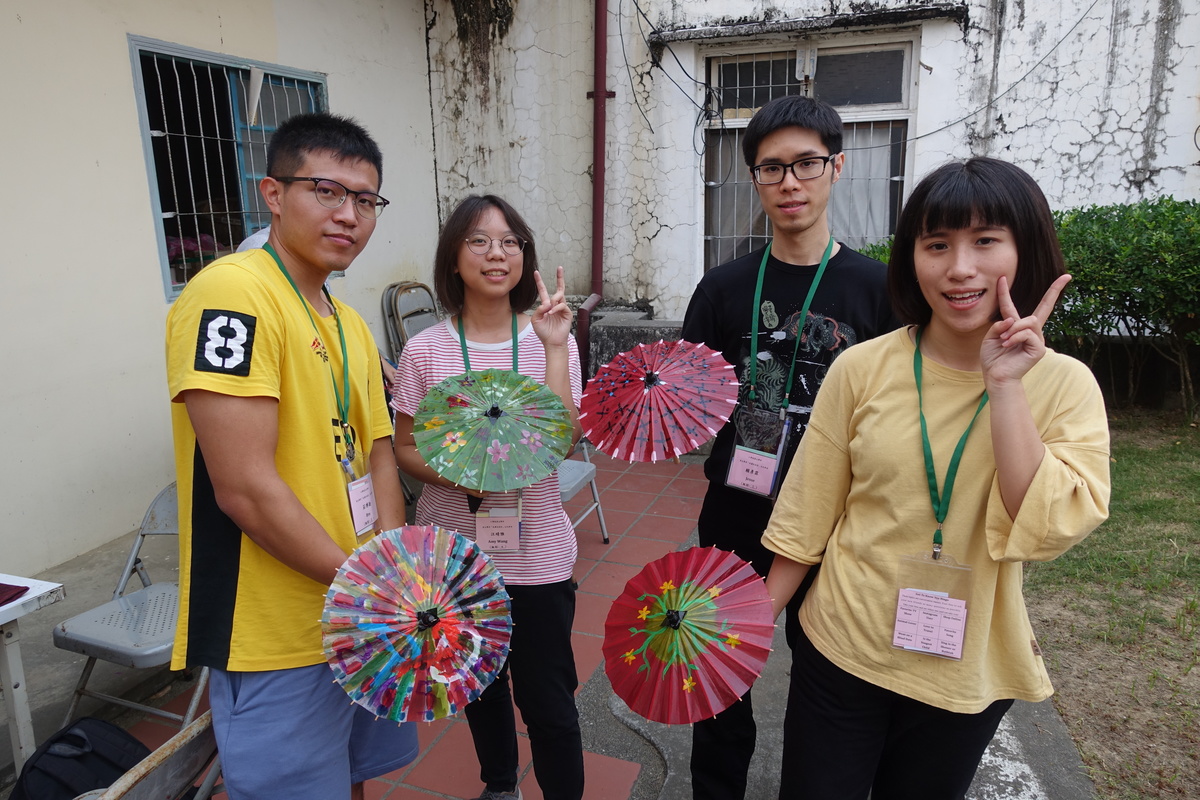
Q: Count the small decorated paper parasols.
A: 4